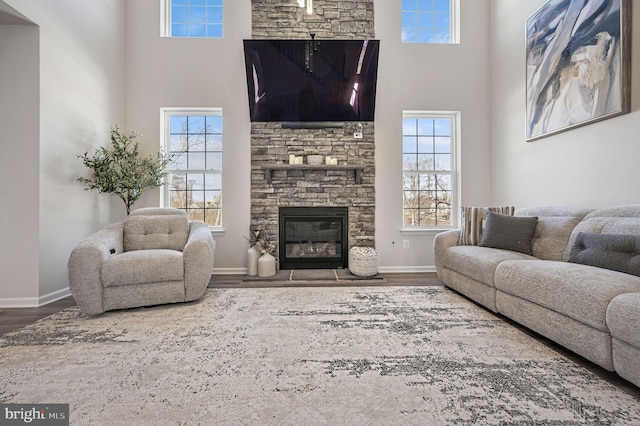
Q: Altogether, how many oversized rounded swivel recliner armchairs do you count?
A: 1